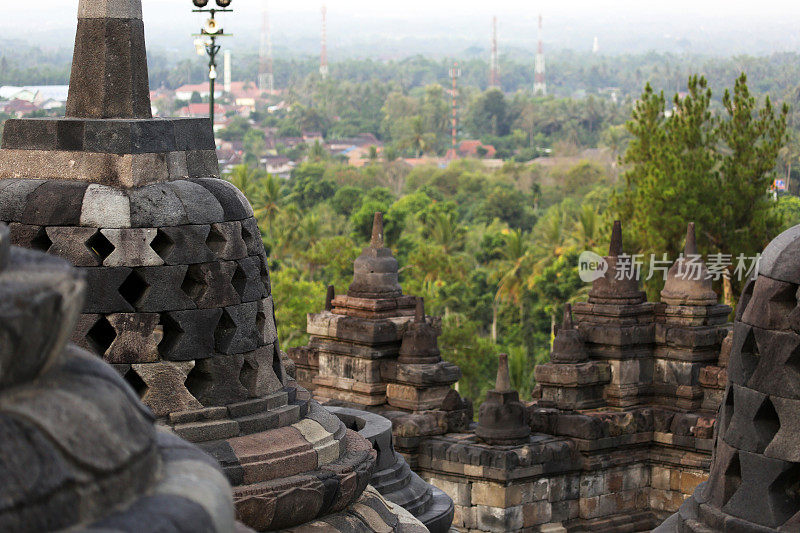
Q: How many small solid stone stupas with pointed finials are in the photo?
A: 6